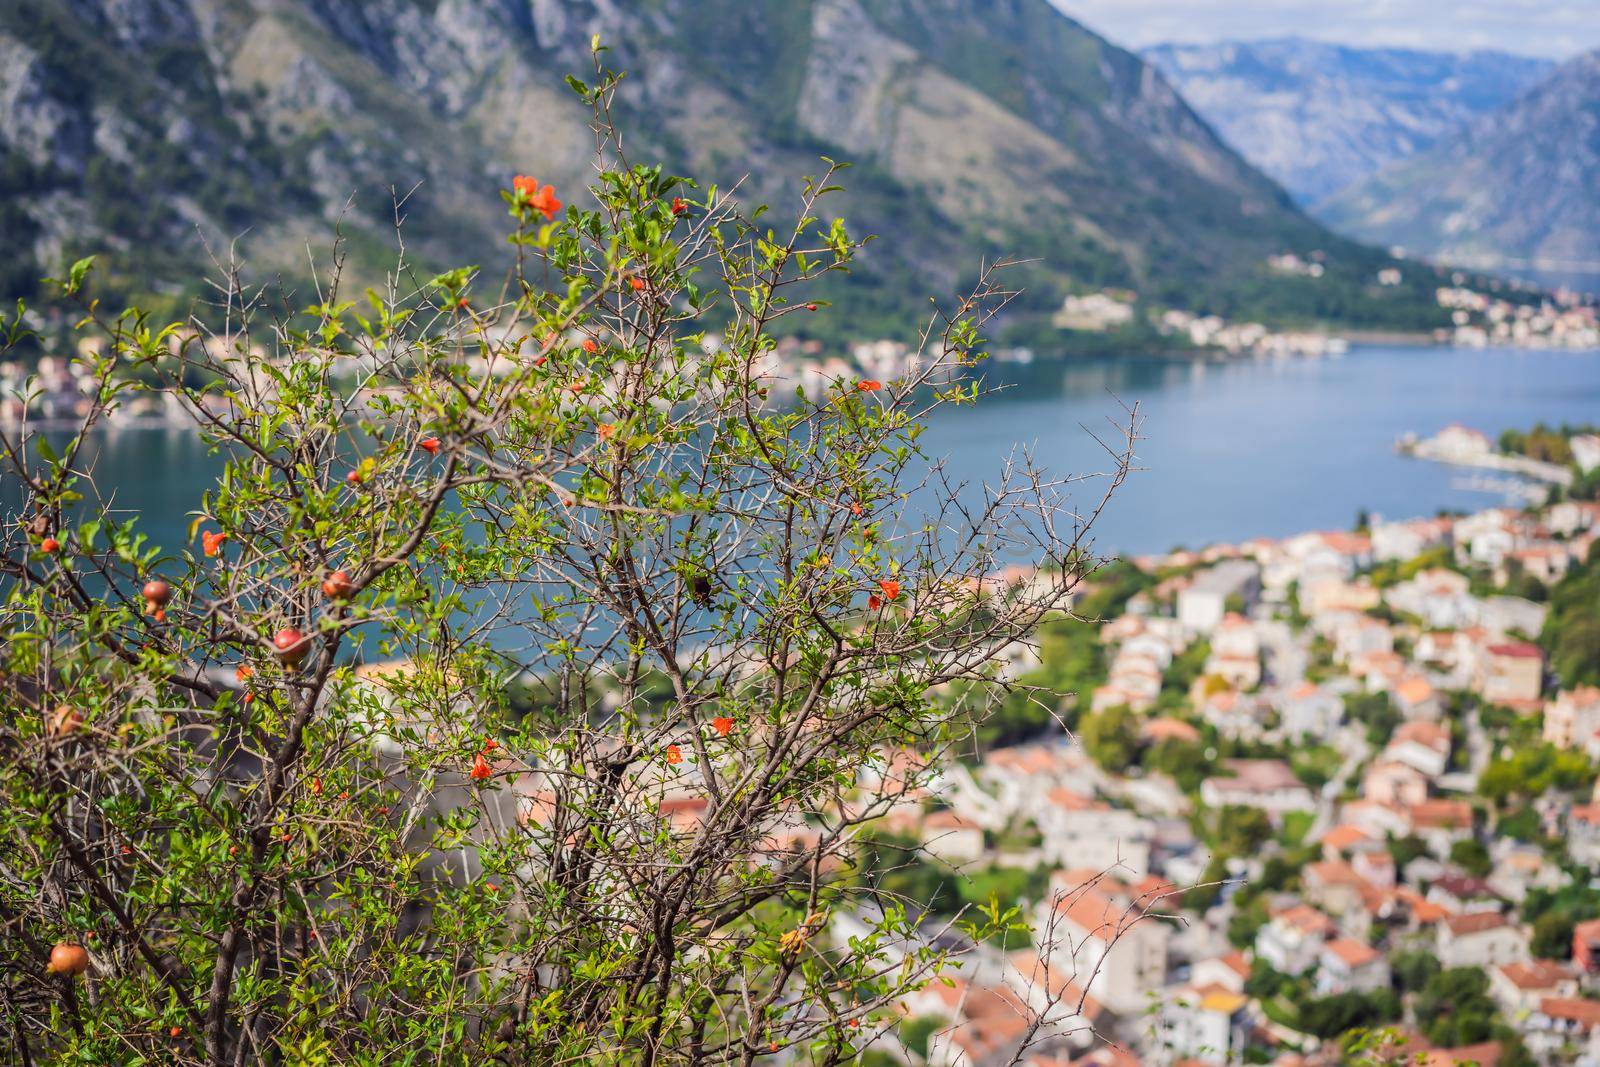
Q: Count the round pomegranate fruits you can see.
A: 5